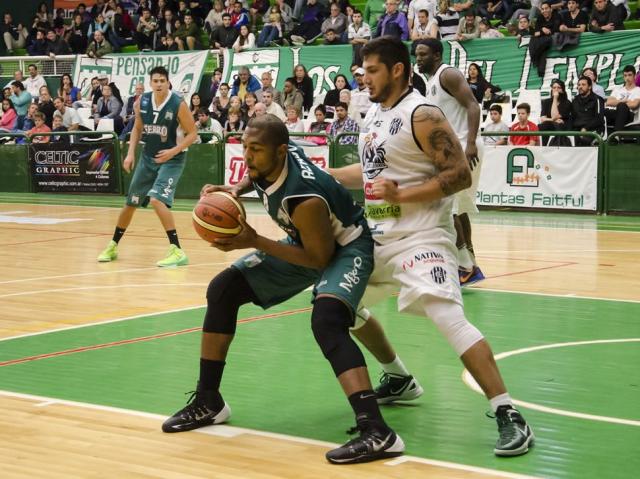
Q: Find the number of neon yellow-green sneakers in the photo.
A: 2